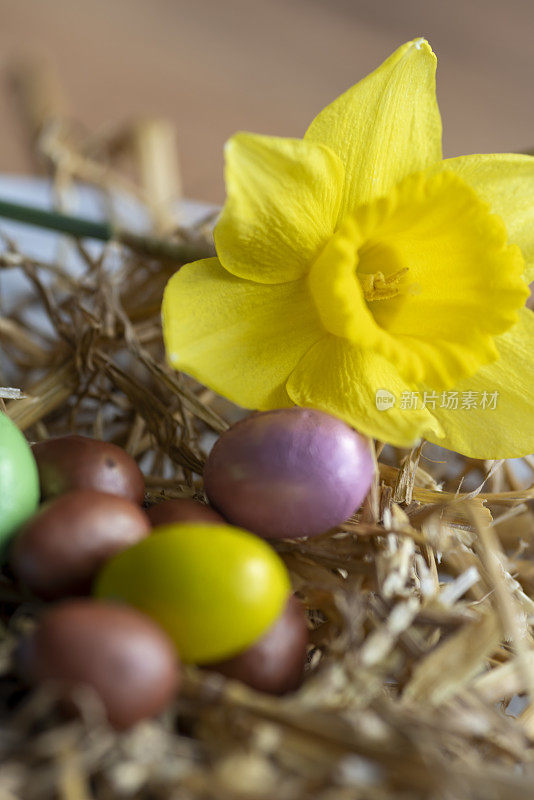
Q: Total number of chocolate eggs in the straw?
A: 5